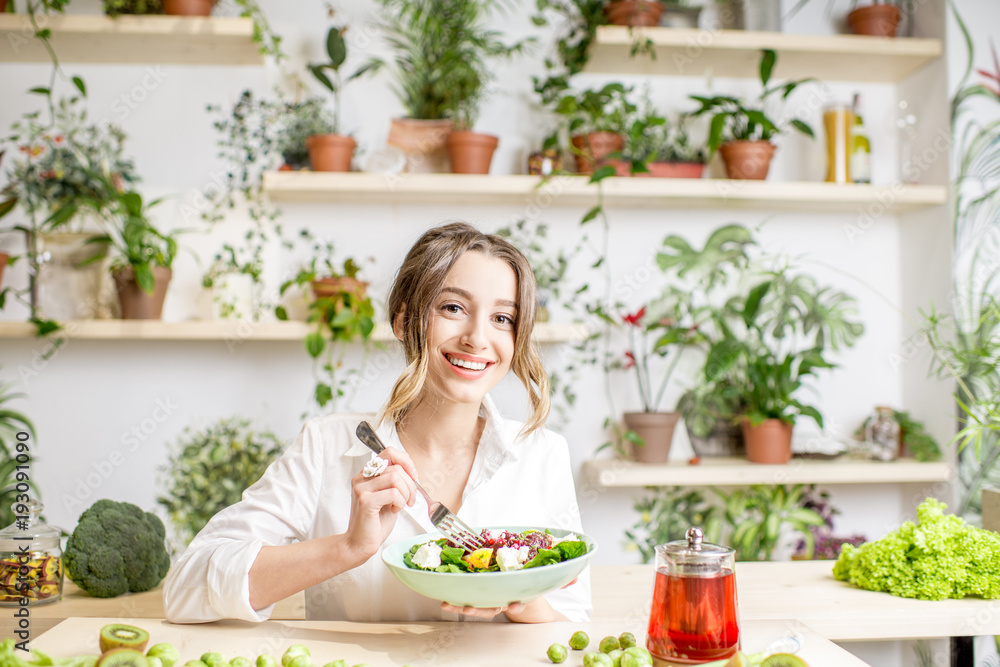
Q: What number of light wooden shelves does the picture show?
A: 5